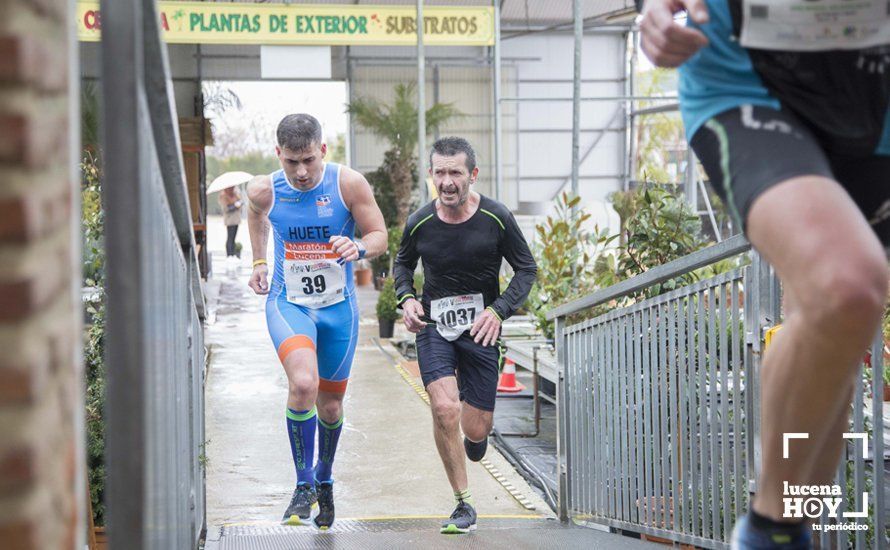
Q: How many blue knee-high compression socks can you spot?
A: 2